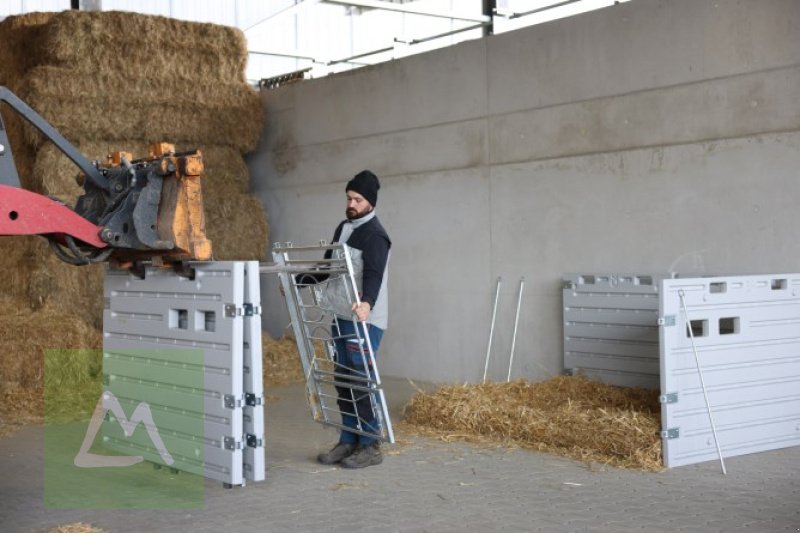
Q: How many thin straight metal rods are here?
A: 3